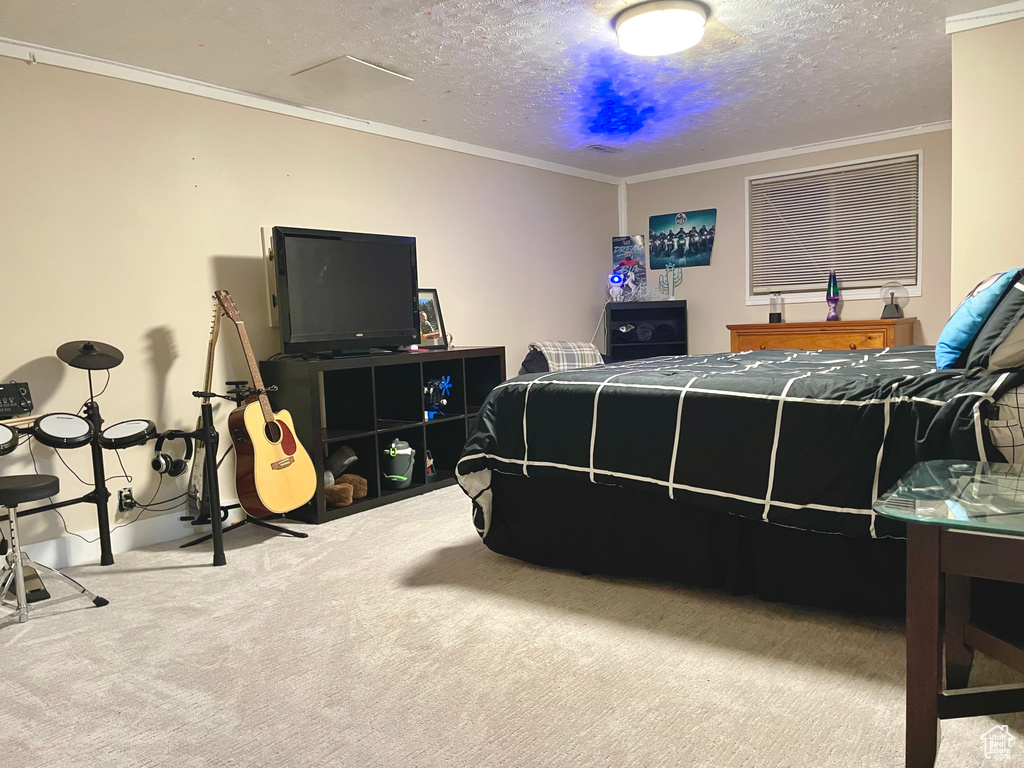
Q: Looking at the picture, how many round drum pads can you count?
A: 3